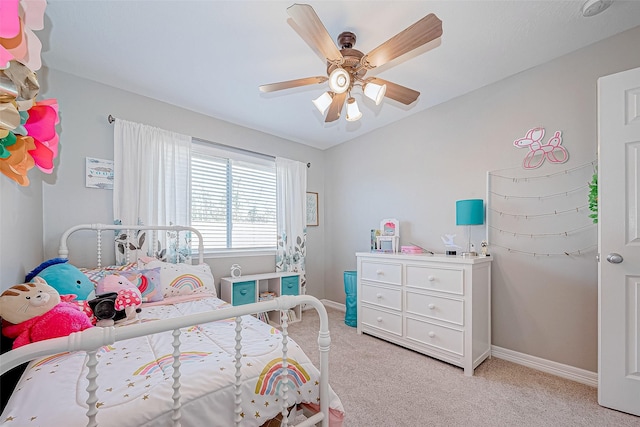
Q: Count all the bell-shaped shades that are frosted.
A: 4